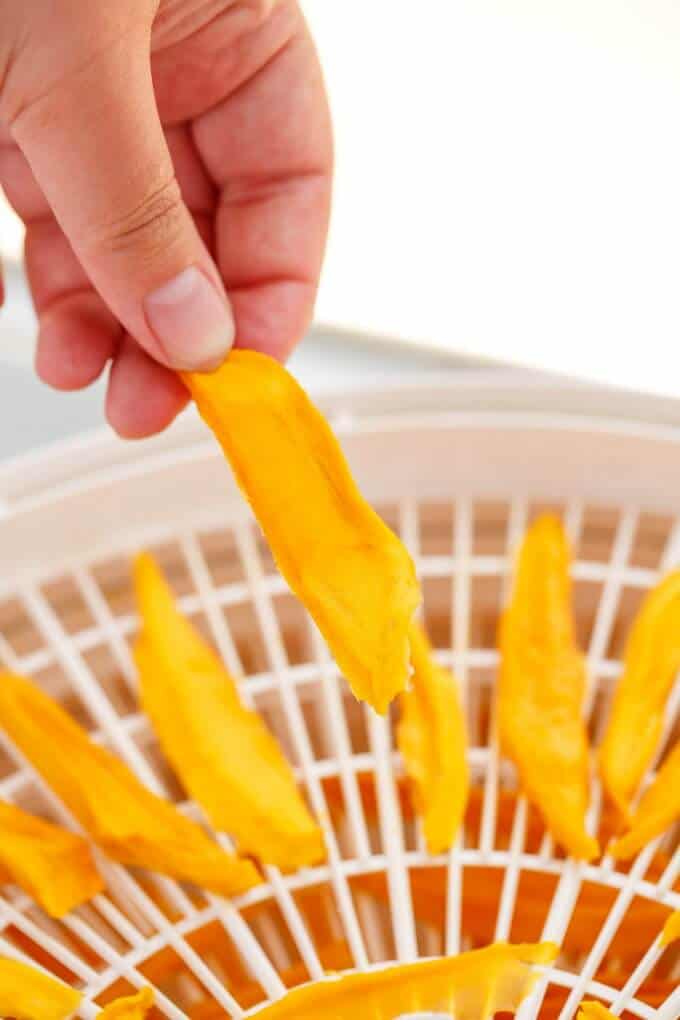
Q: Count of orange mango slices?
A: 13